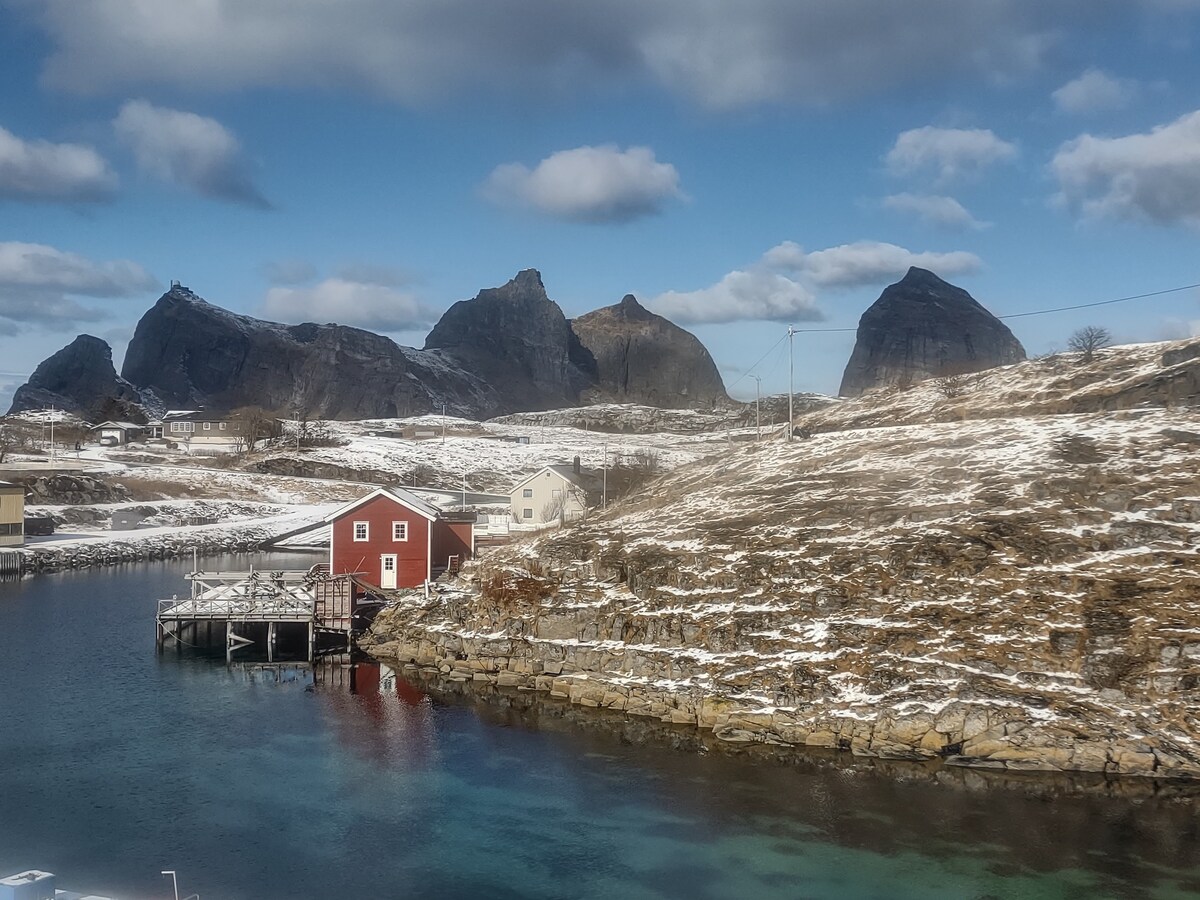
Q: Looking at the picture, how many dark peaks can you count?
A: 5